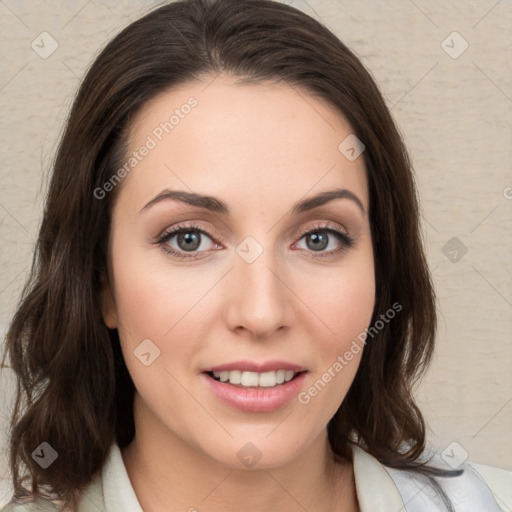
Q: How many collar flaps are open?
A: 2